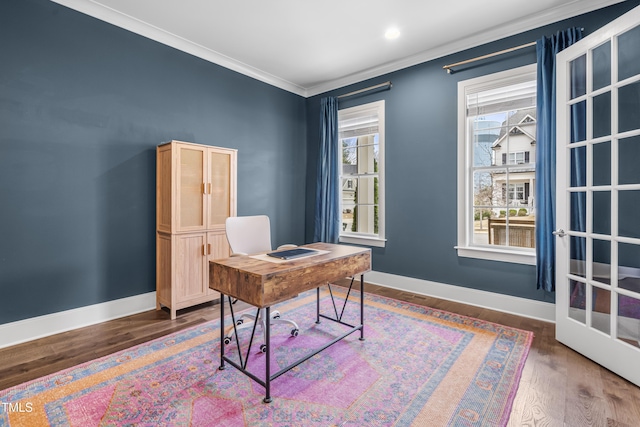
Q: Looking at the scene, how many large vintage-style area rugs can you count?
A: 1